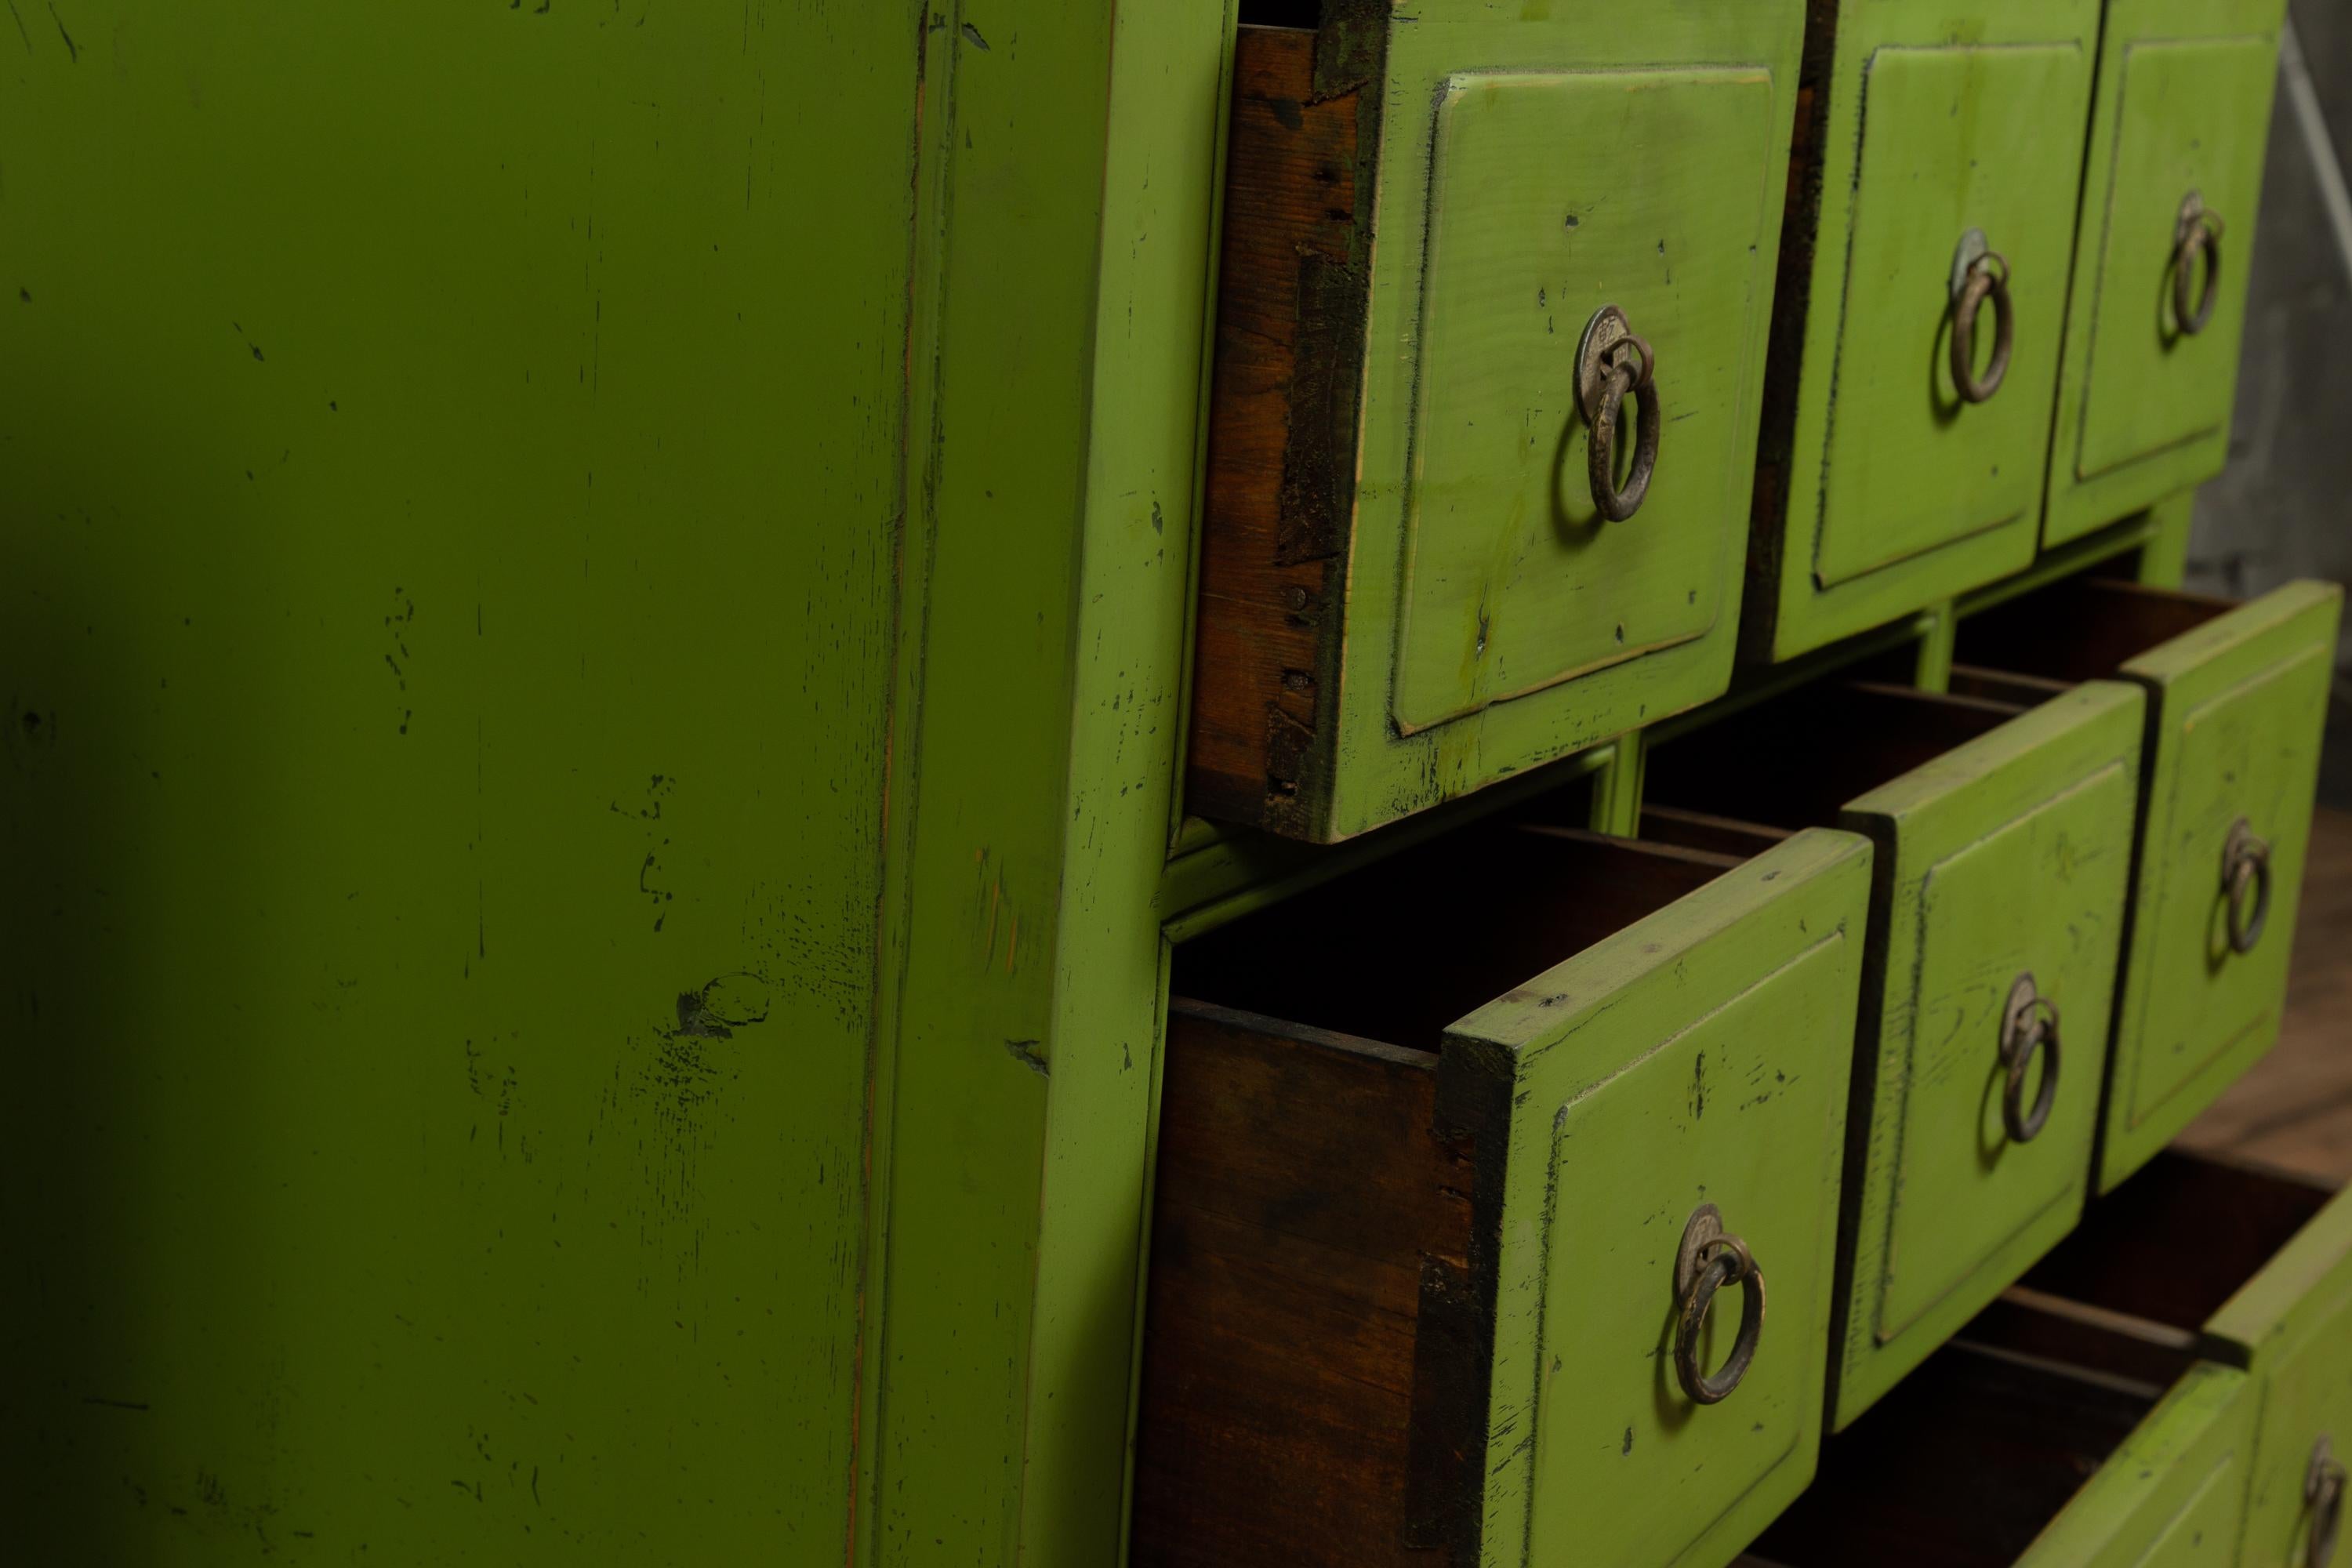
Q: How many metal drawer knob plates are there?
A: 7